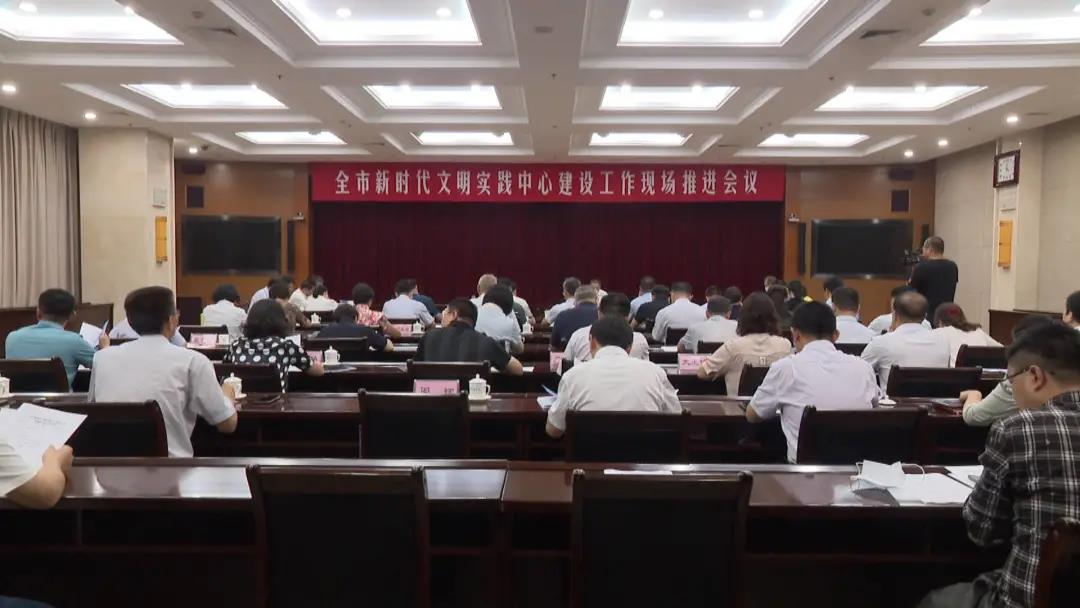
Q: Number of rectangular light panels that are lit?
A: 12